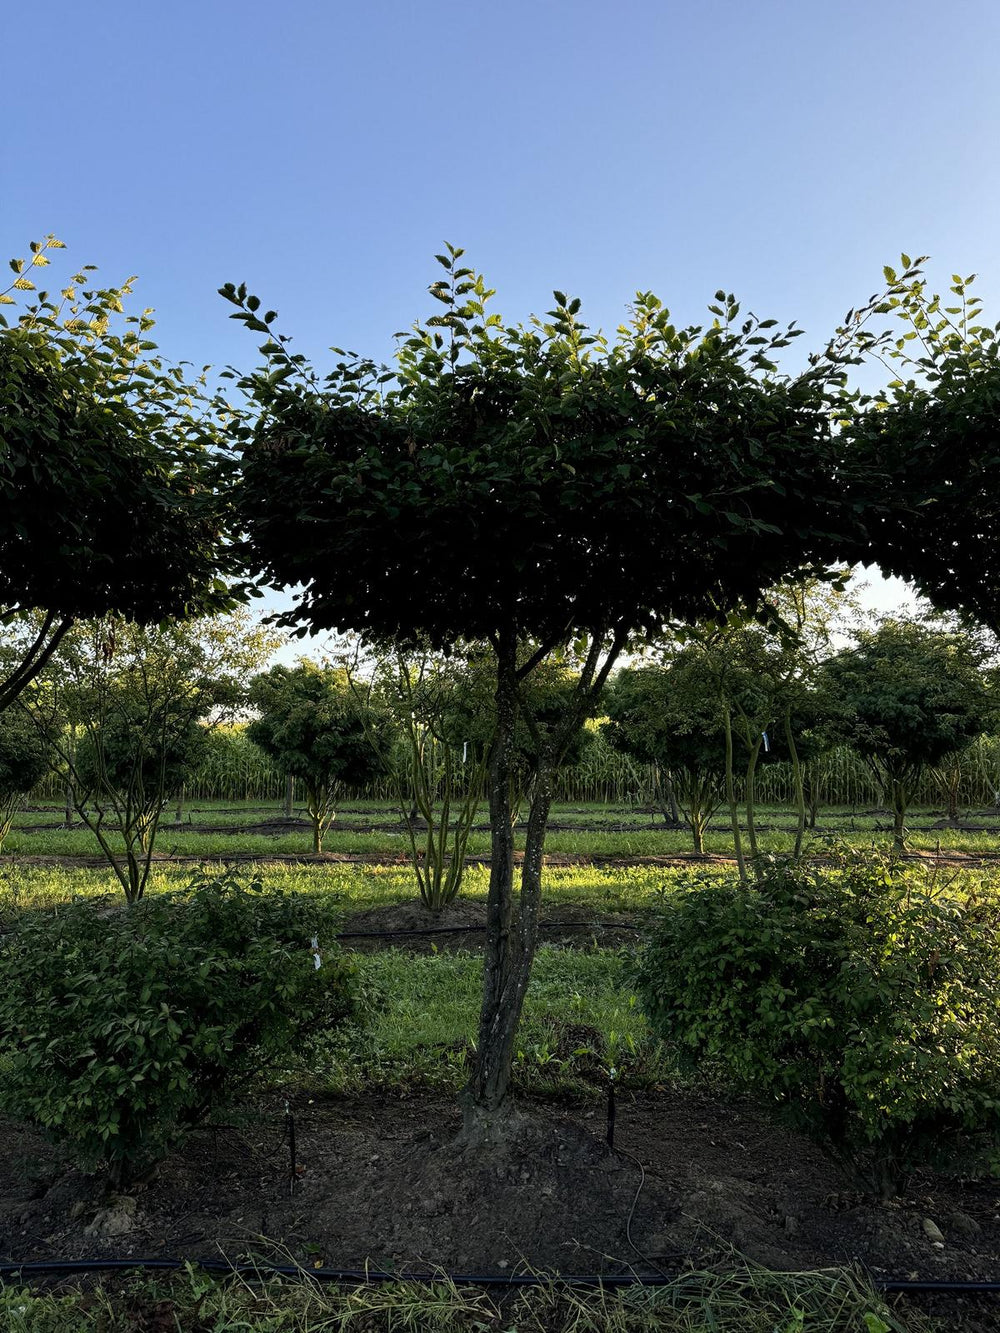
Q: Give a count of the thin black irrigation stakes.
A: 2